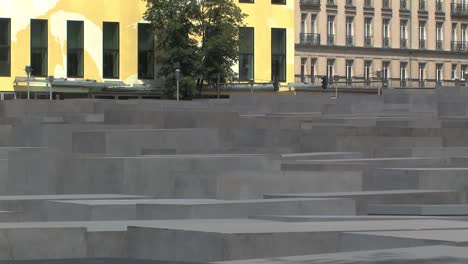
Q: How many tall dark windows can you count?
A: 7